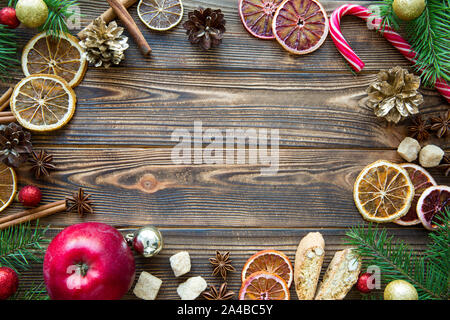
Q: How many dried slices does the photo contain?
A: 11